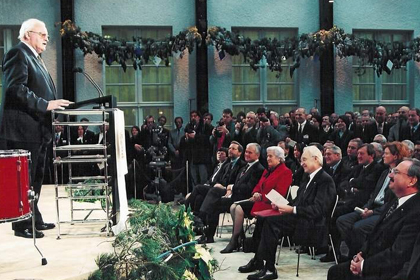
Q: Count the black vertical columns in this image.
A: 3